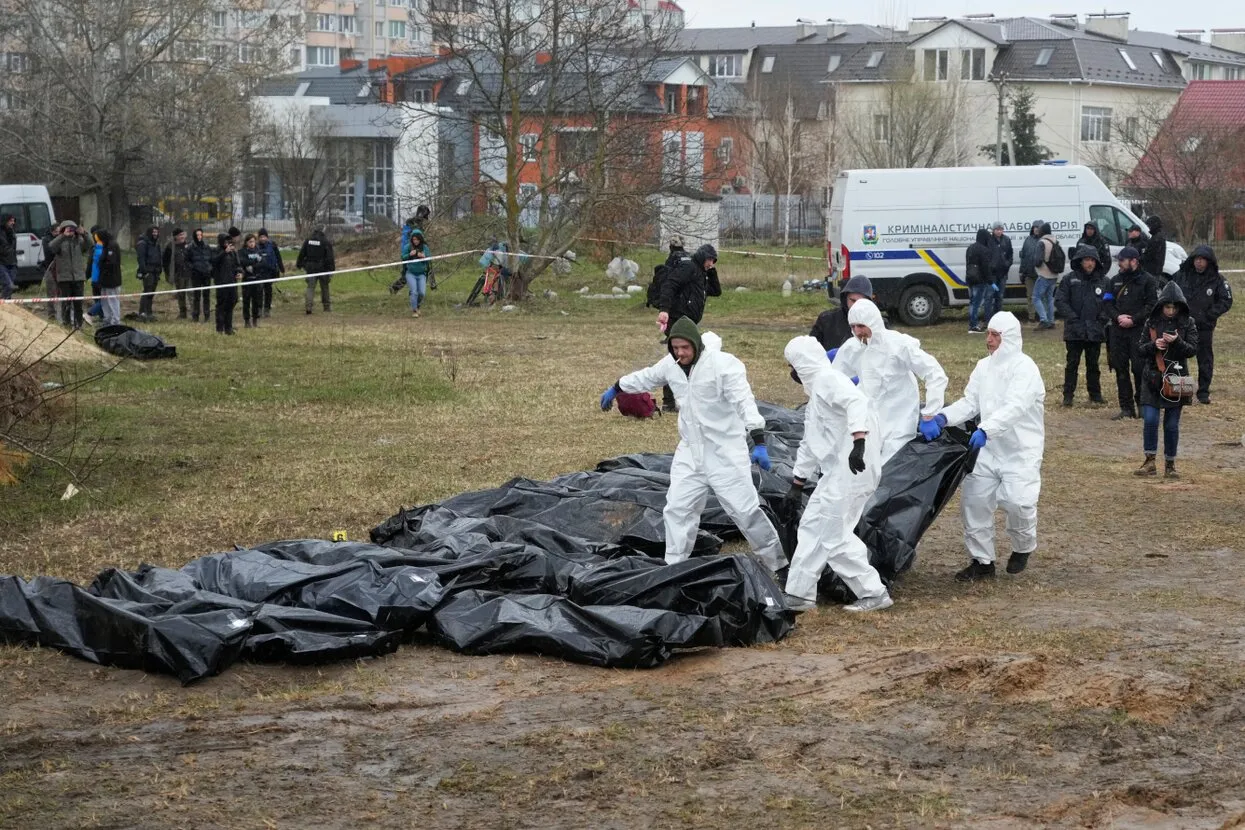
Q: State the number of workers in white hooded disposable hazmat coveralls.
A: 4